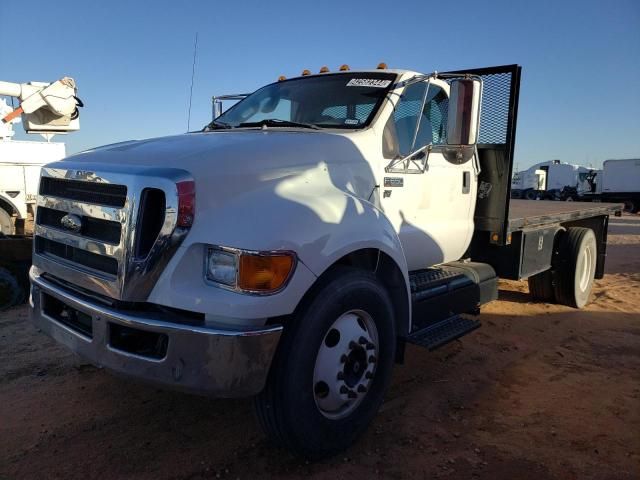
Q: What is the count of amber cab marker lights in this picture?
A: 5